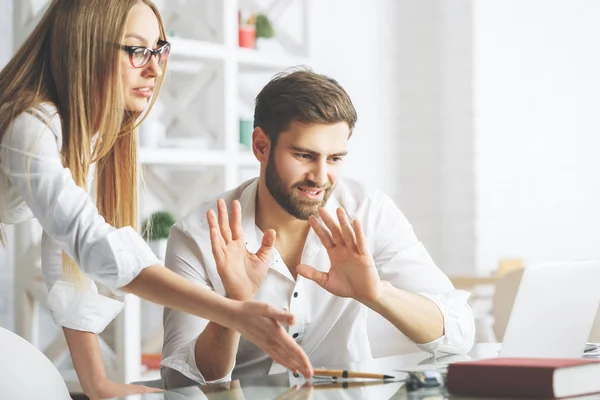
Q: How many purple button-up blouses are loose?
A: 0